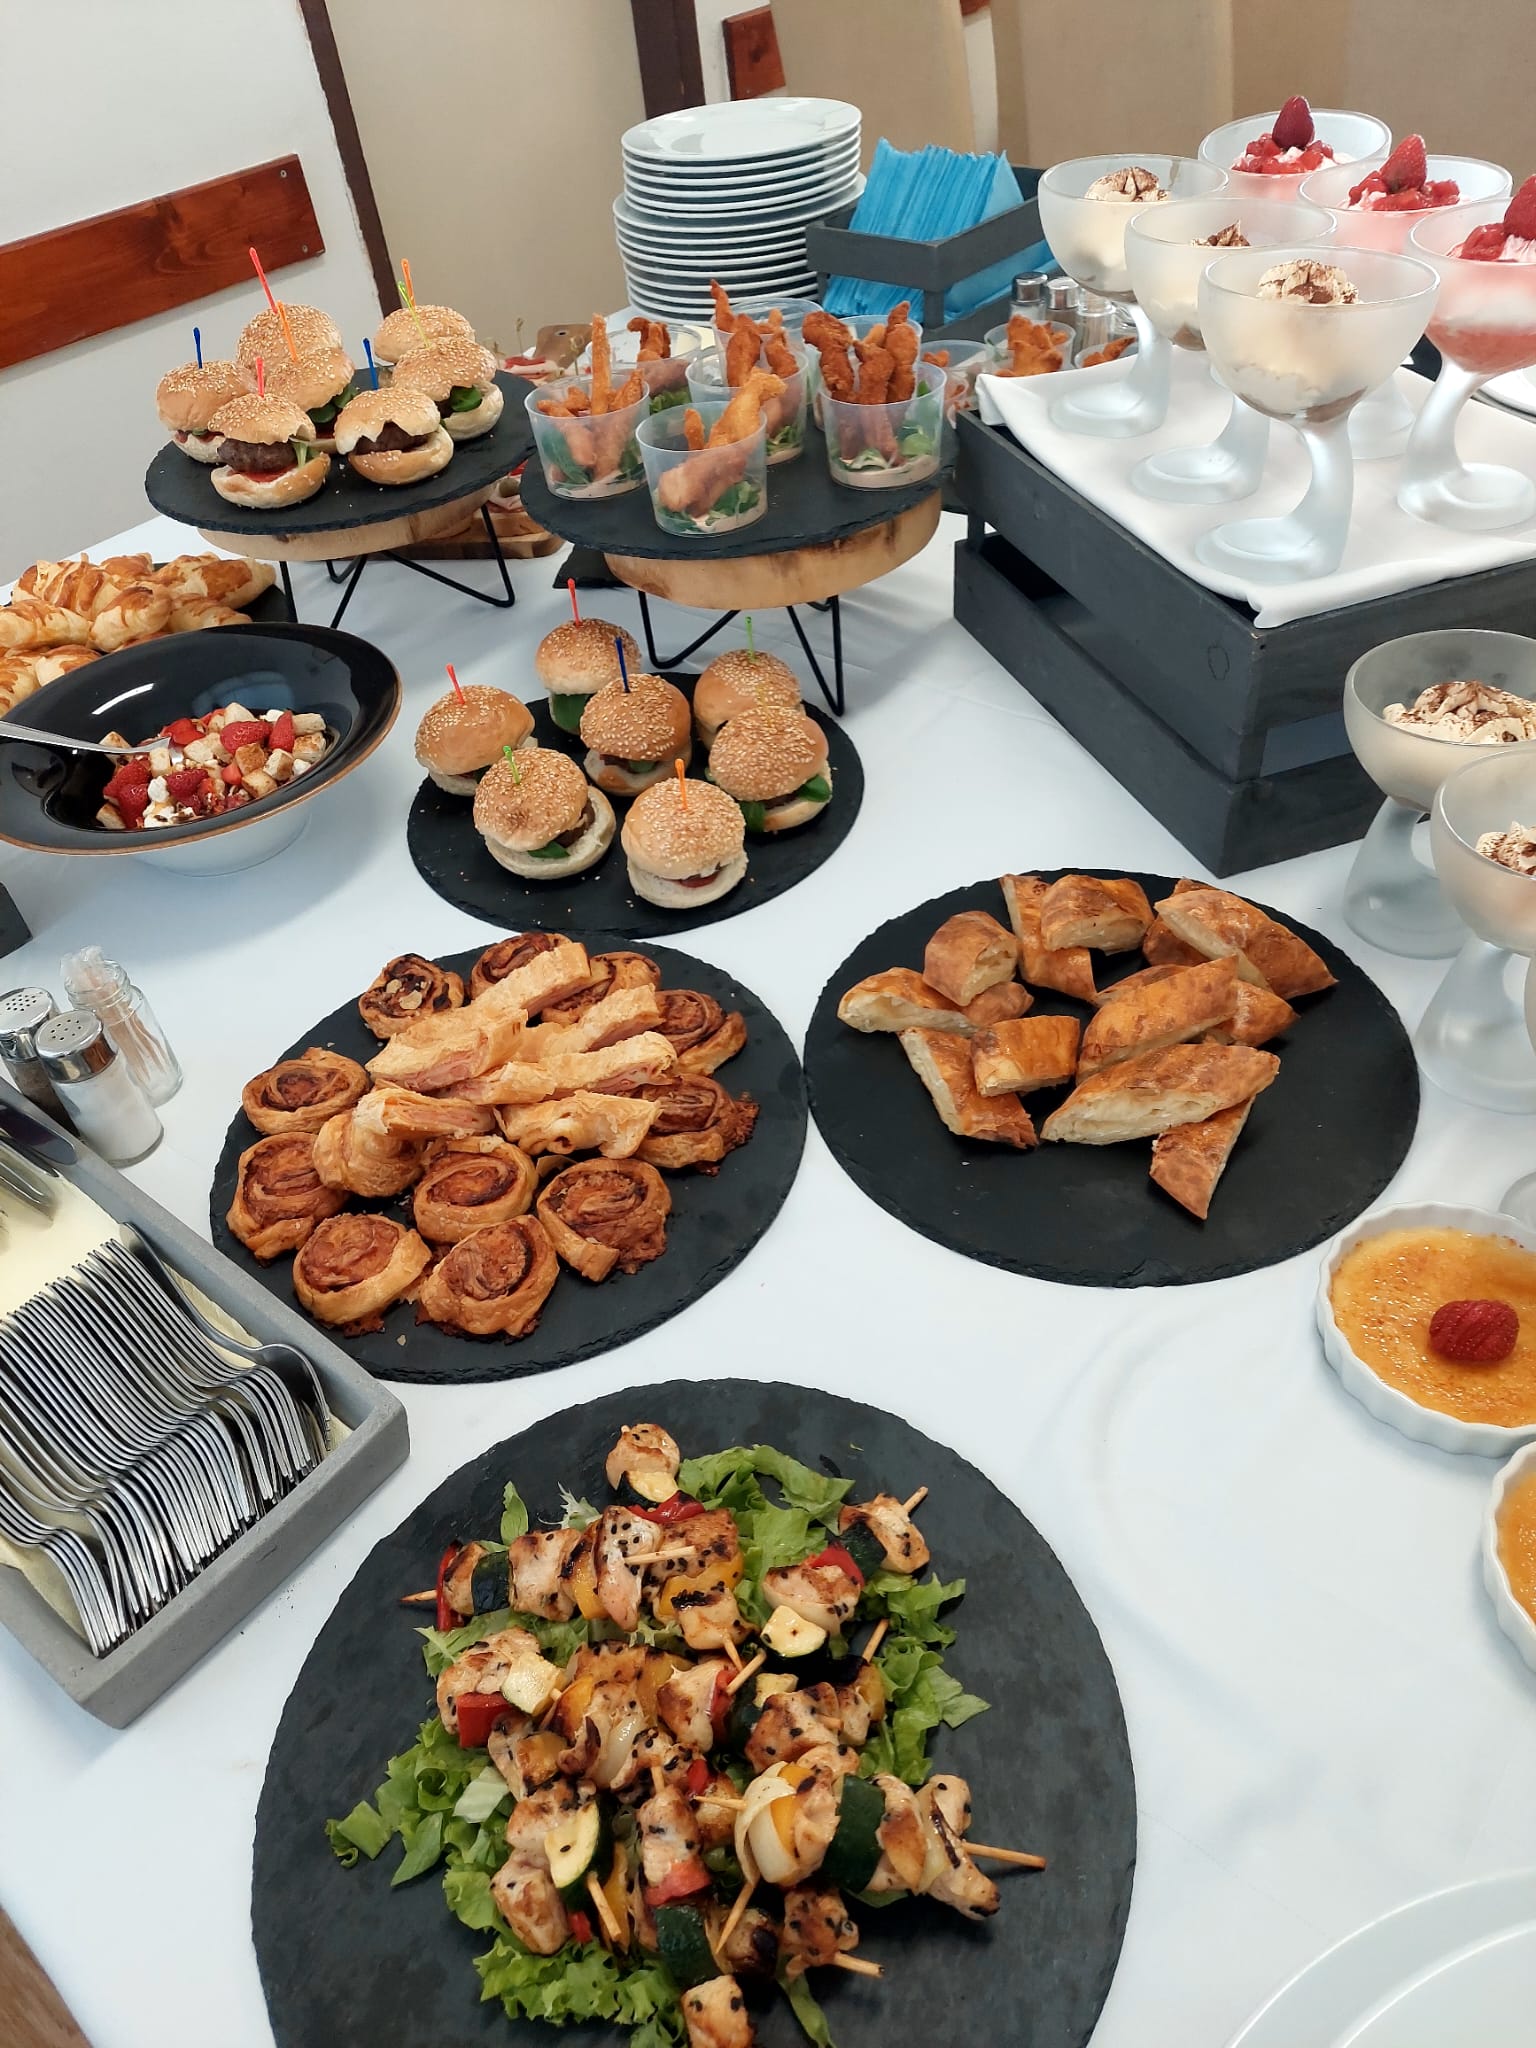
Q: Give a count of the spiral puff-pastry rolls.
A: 11